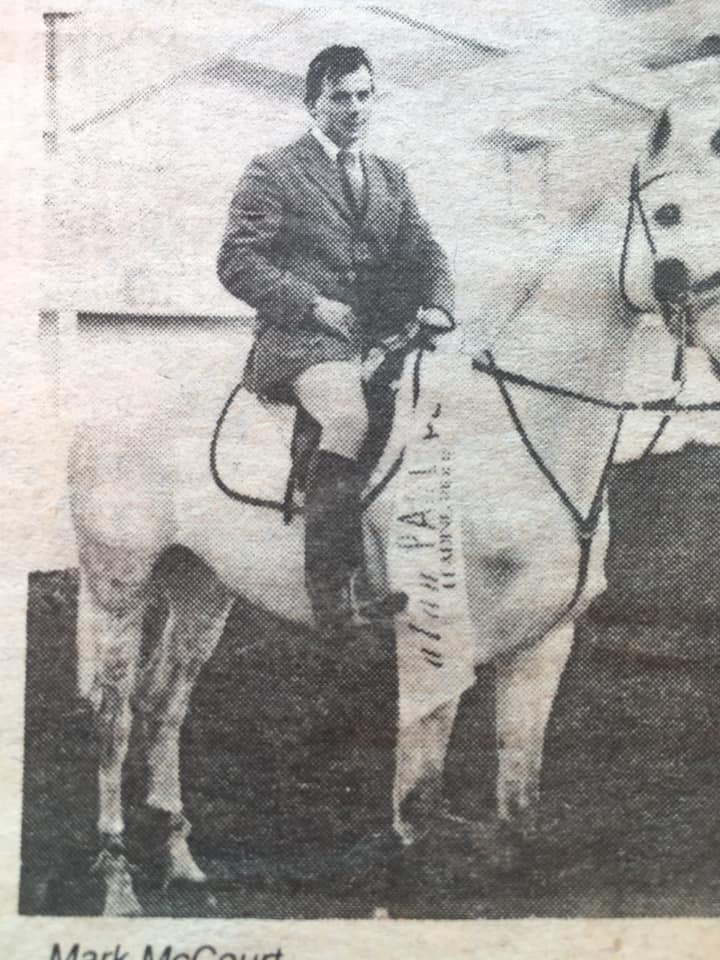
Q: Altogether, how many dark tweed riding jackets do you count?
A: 1